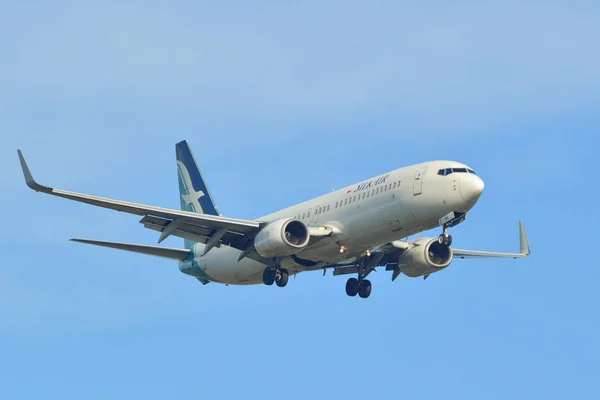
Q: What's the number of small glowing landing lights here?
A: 2